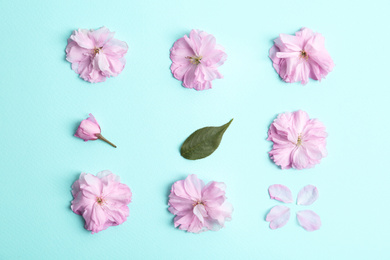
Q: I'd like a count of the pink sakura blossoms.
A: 6